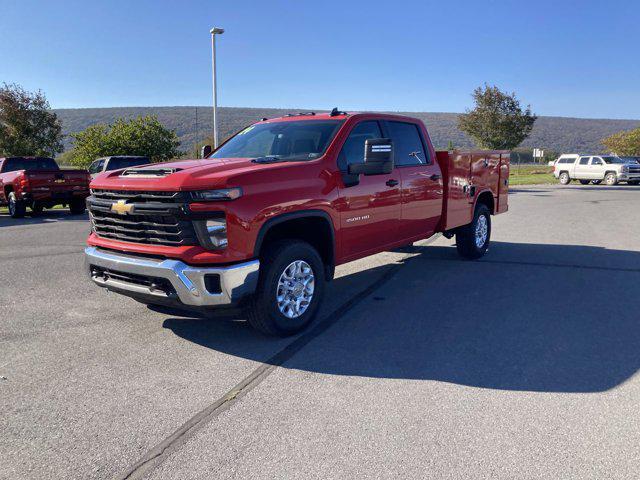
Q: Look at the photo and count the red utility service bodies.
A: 1